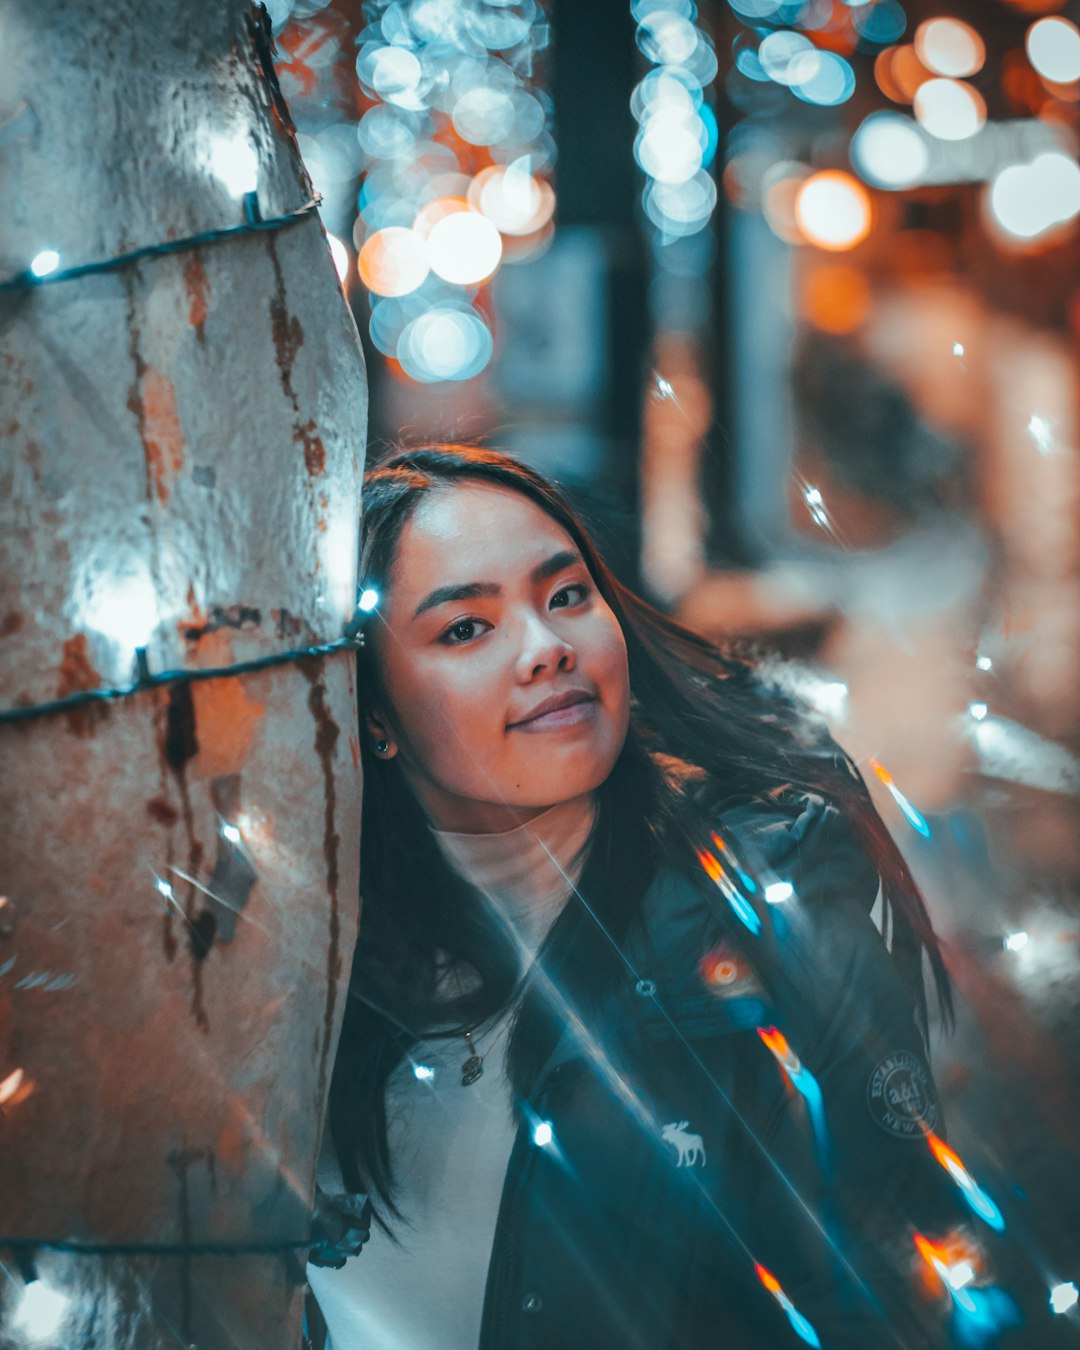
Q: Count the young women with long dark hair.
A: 1